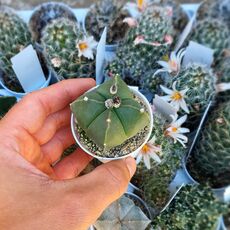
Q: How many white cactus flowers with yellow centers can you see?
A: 6